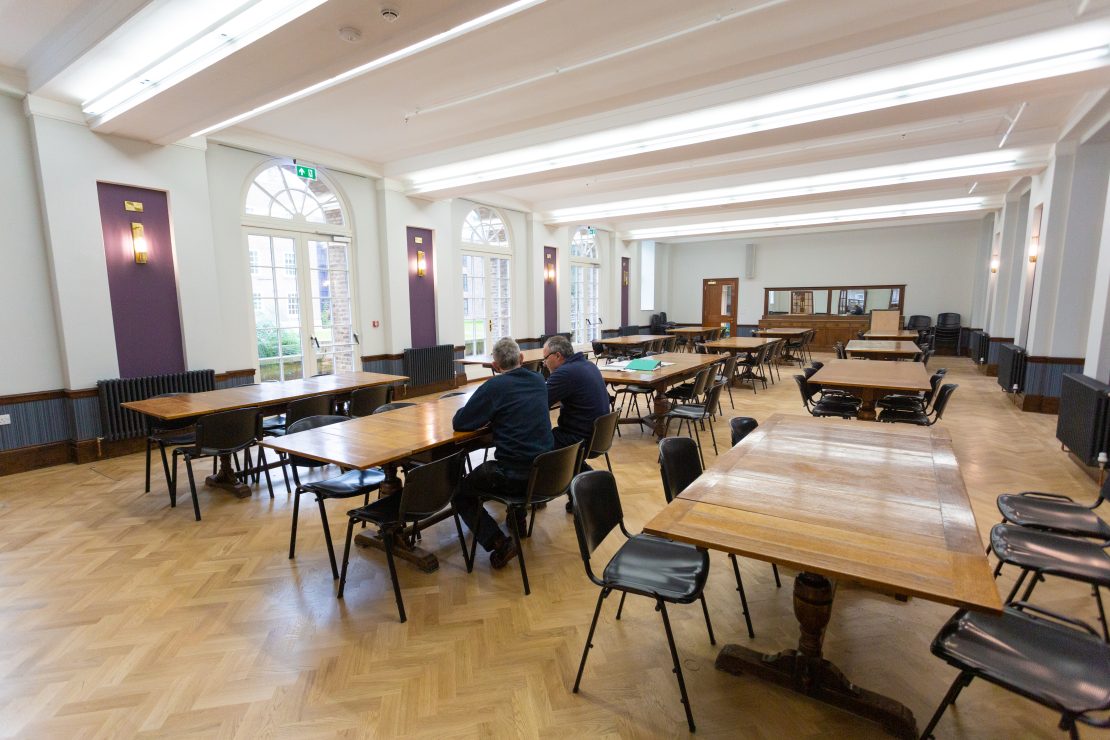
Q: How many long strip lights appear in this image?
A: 5